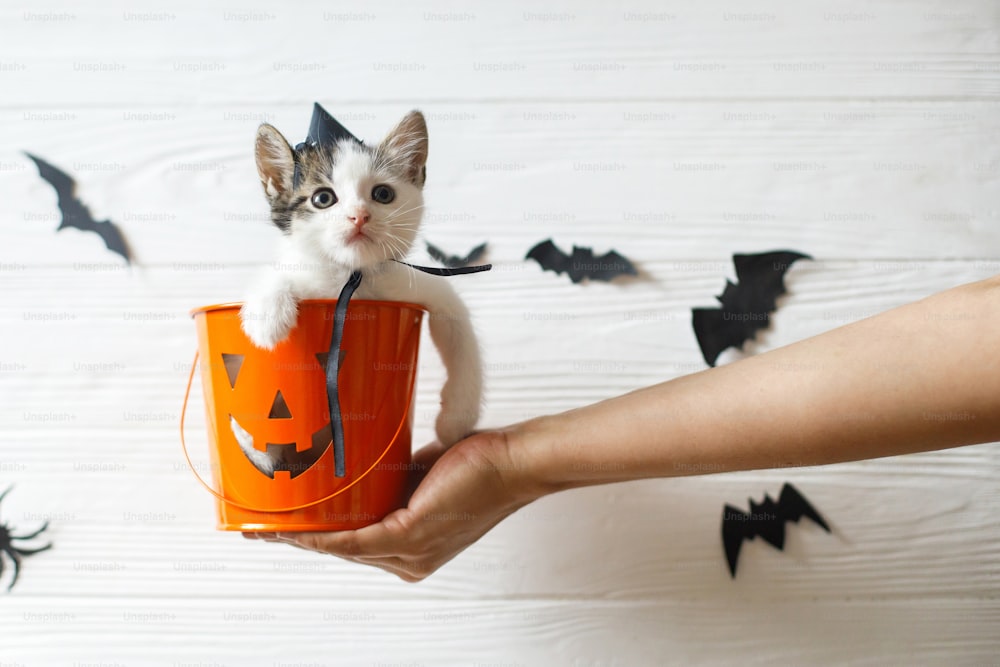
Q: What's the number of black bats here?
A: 5